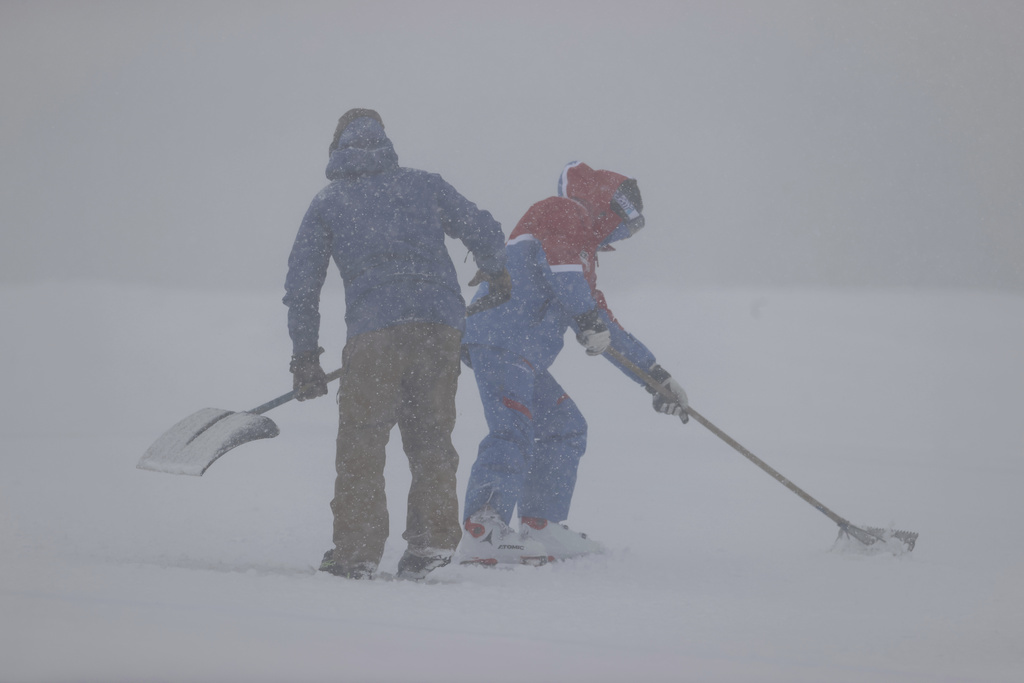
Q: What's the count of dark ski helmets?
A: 1